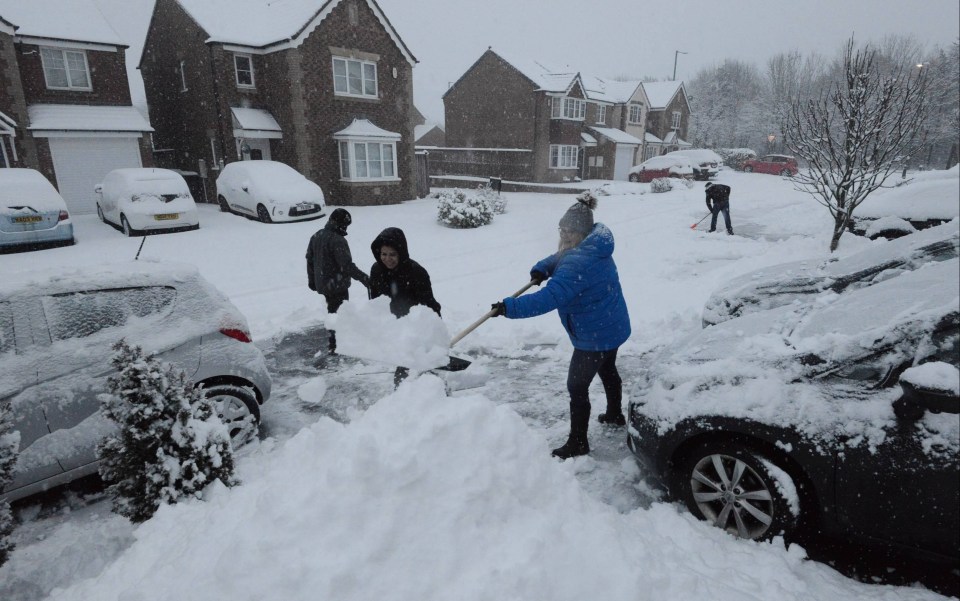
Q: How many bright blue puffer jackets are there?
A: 1